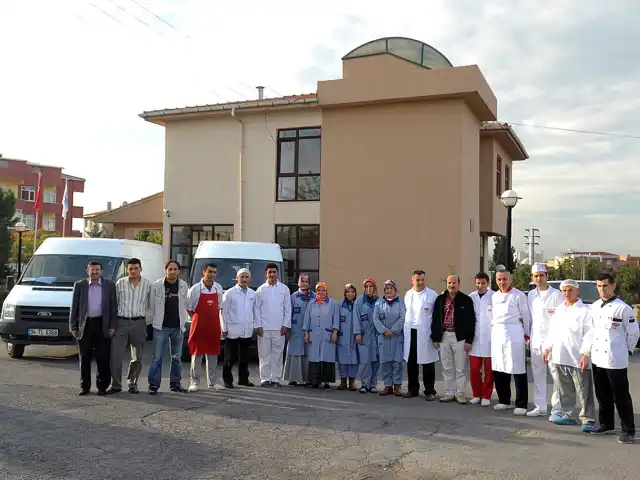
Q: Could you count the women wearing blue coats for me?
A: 5